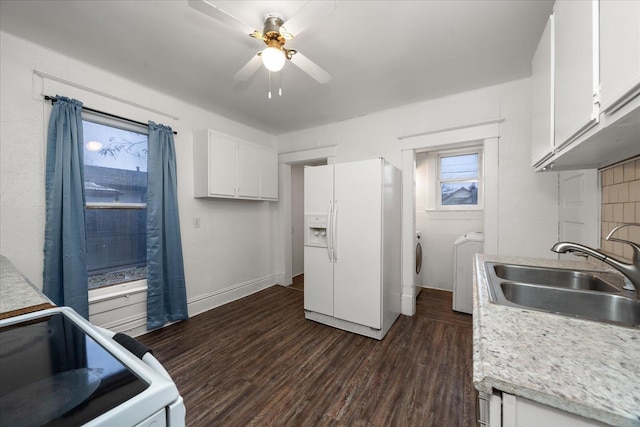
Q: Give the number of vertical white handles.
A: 2